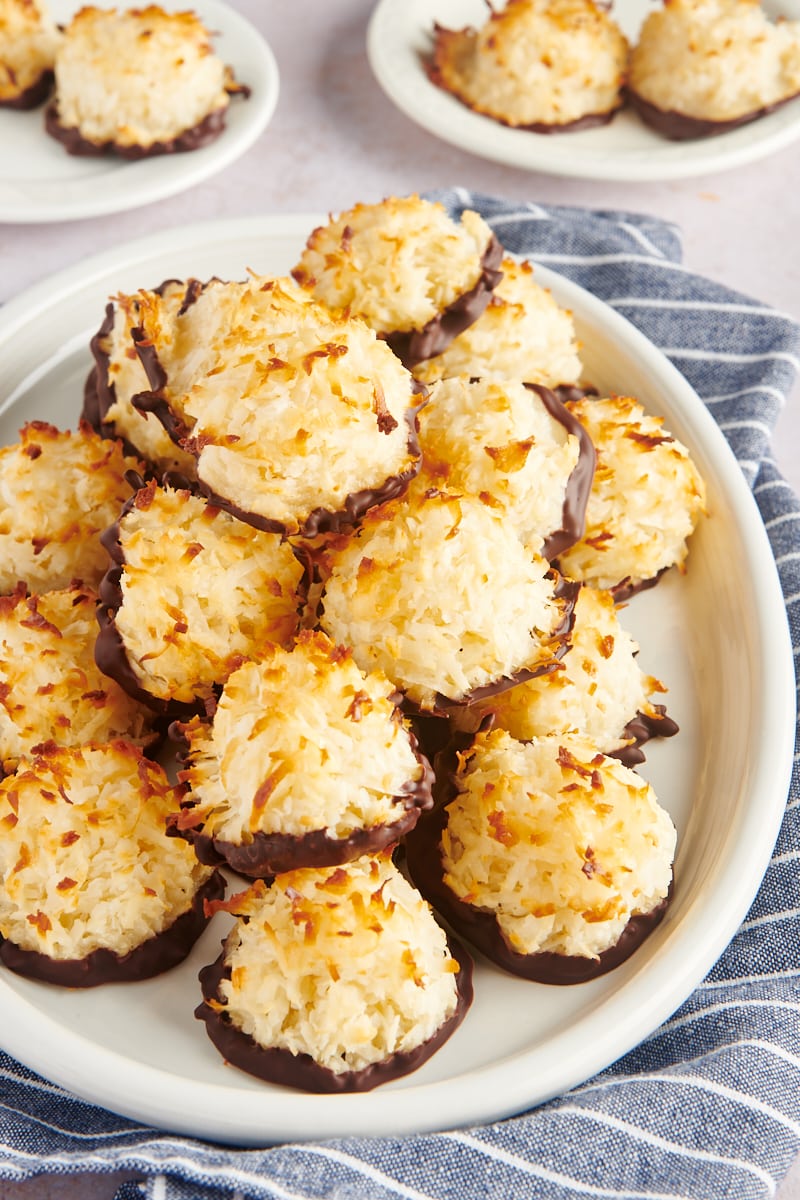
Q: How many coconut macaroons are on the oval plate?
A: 15